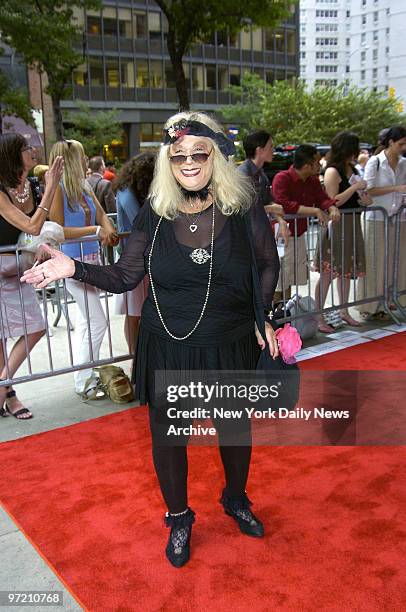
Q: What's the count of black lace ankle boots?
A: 2